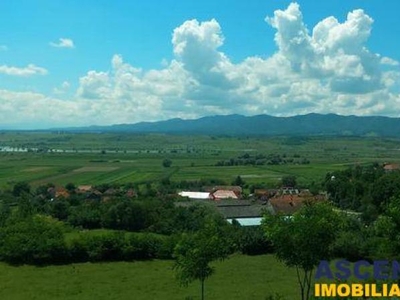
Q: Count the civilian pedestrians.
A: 0